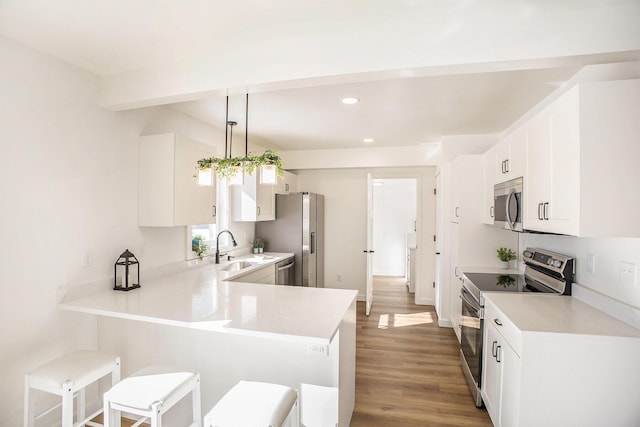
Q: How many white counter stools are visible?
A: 3